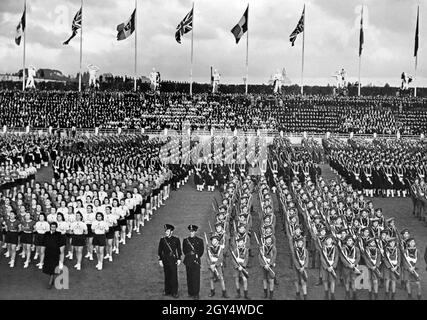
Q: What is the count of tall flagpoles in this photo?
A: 8